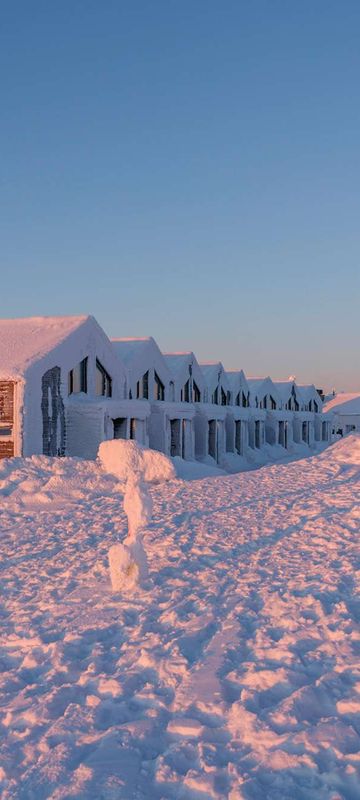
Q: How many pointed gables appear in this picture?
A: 8